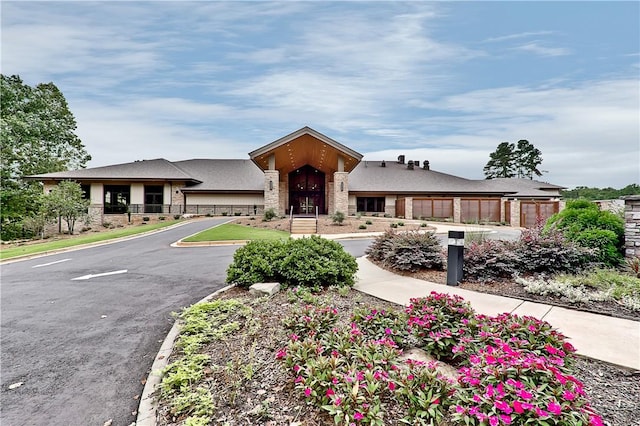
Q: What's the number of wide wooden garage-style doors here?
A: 3